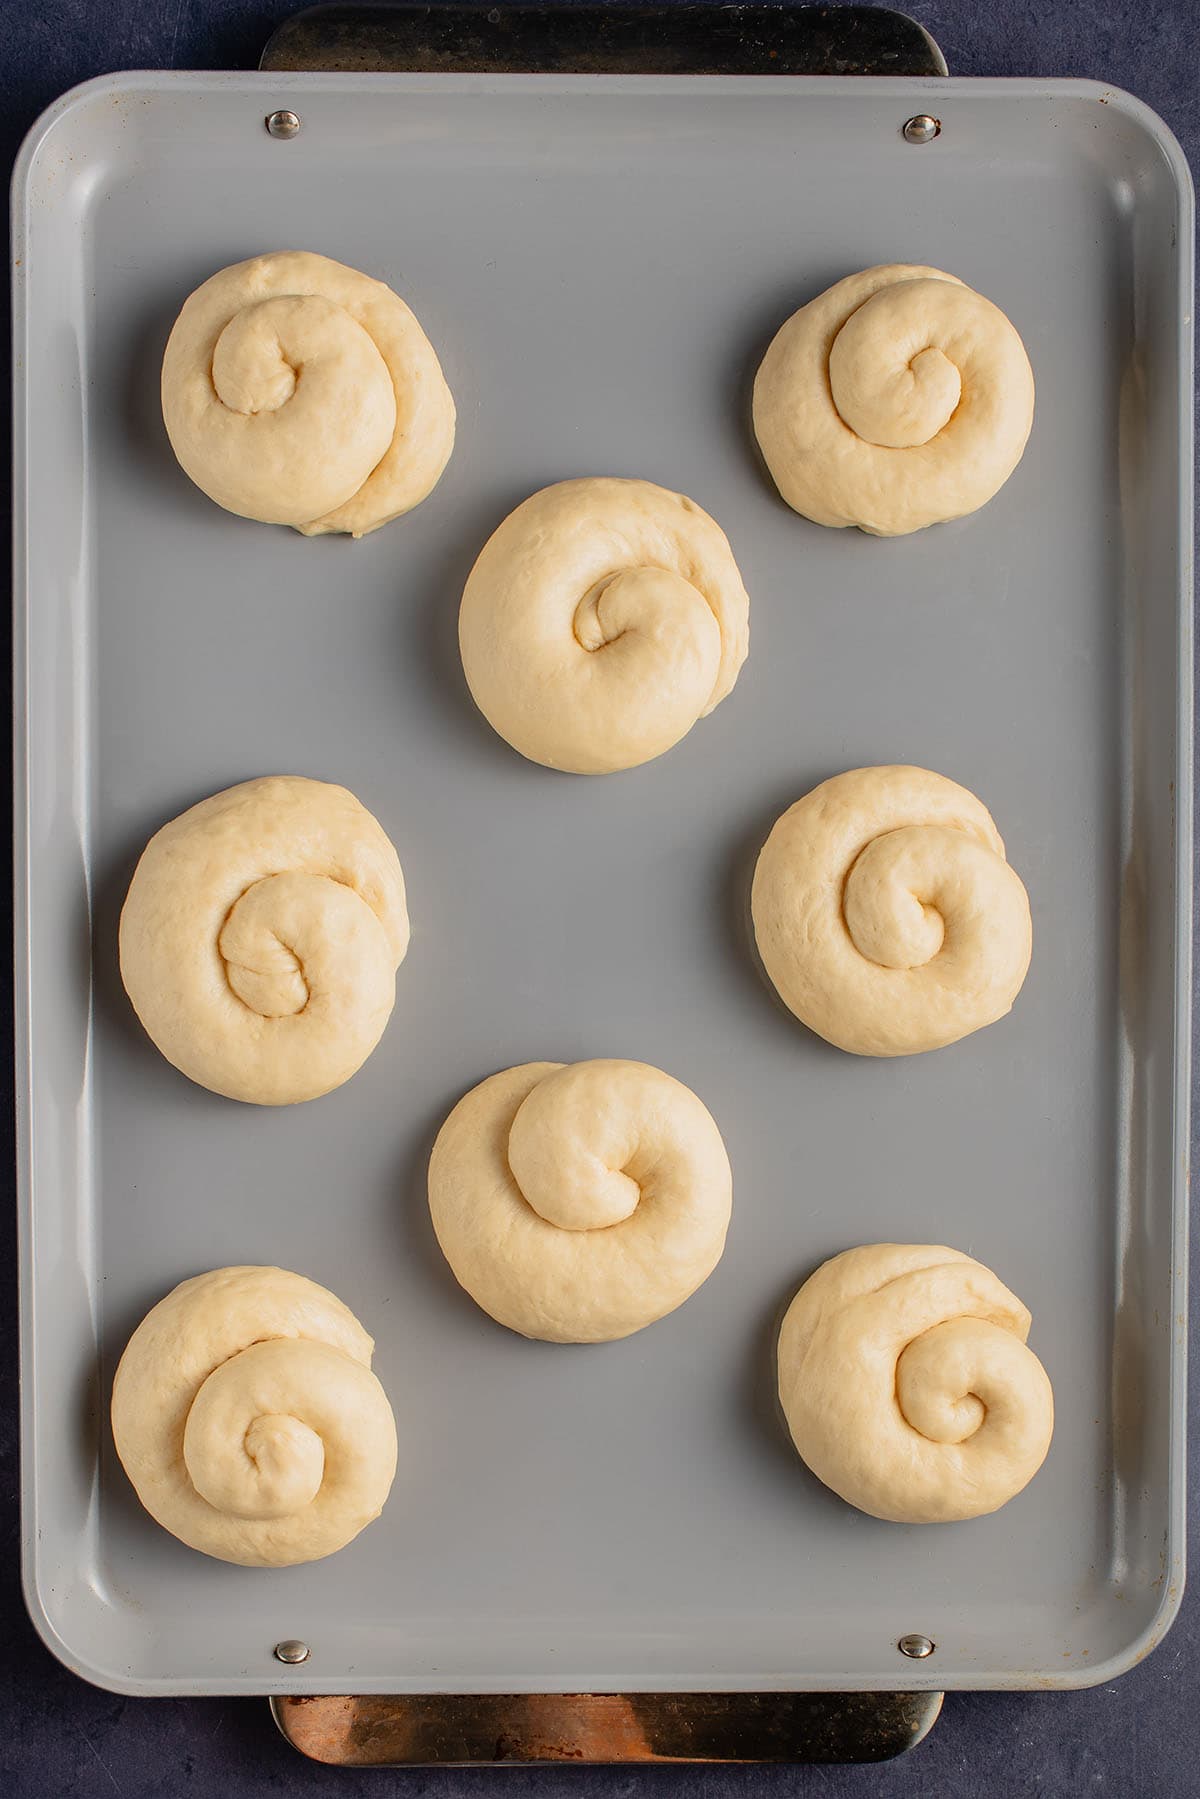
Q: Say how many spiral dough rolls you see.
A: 8